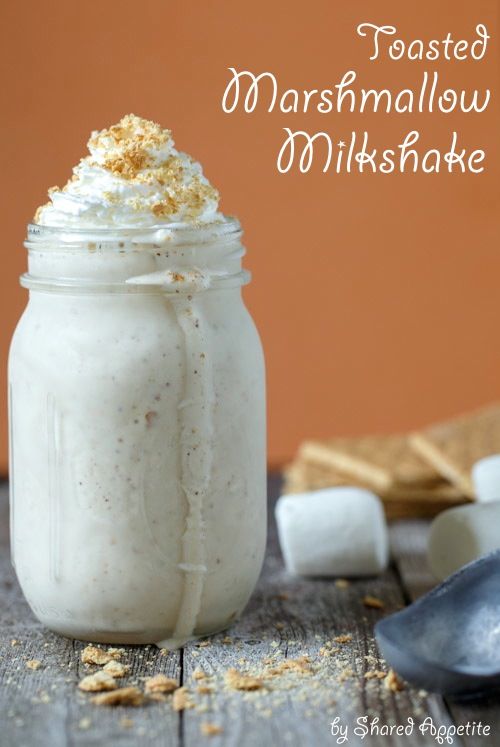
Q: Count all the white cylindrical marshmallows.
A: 3